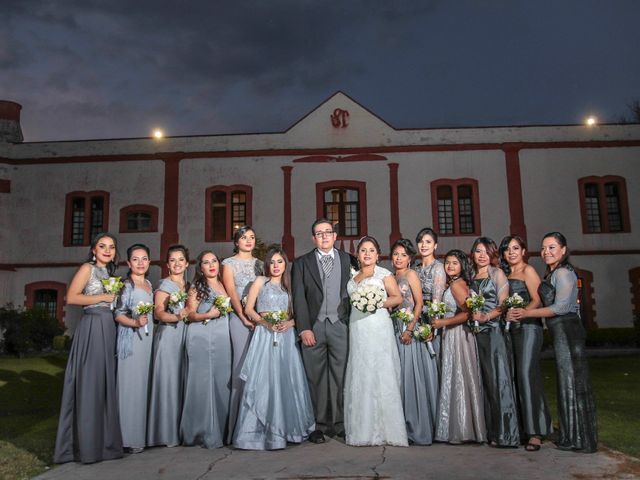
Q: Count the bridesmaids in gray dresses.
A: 12